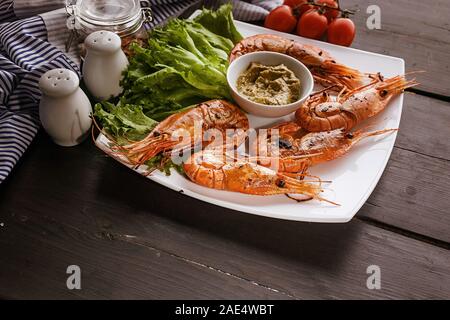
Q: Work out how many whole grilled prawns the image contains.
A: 5